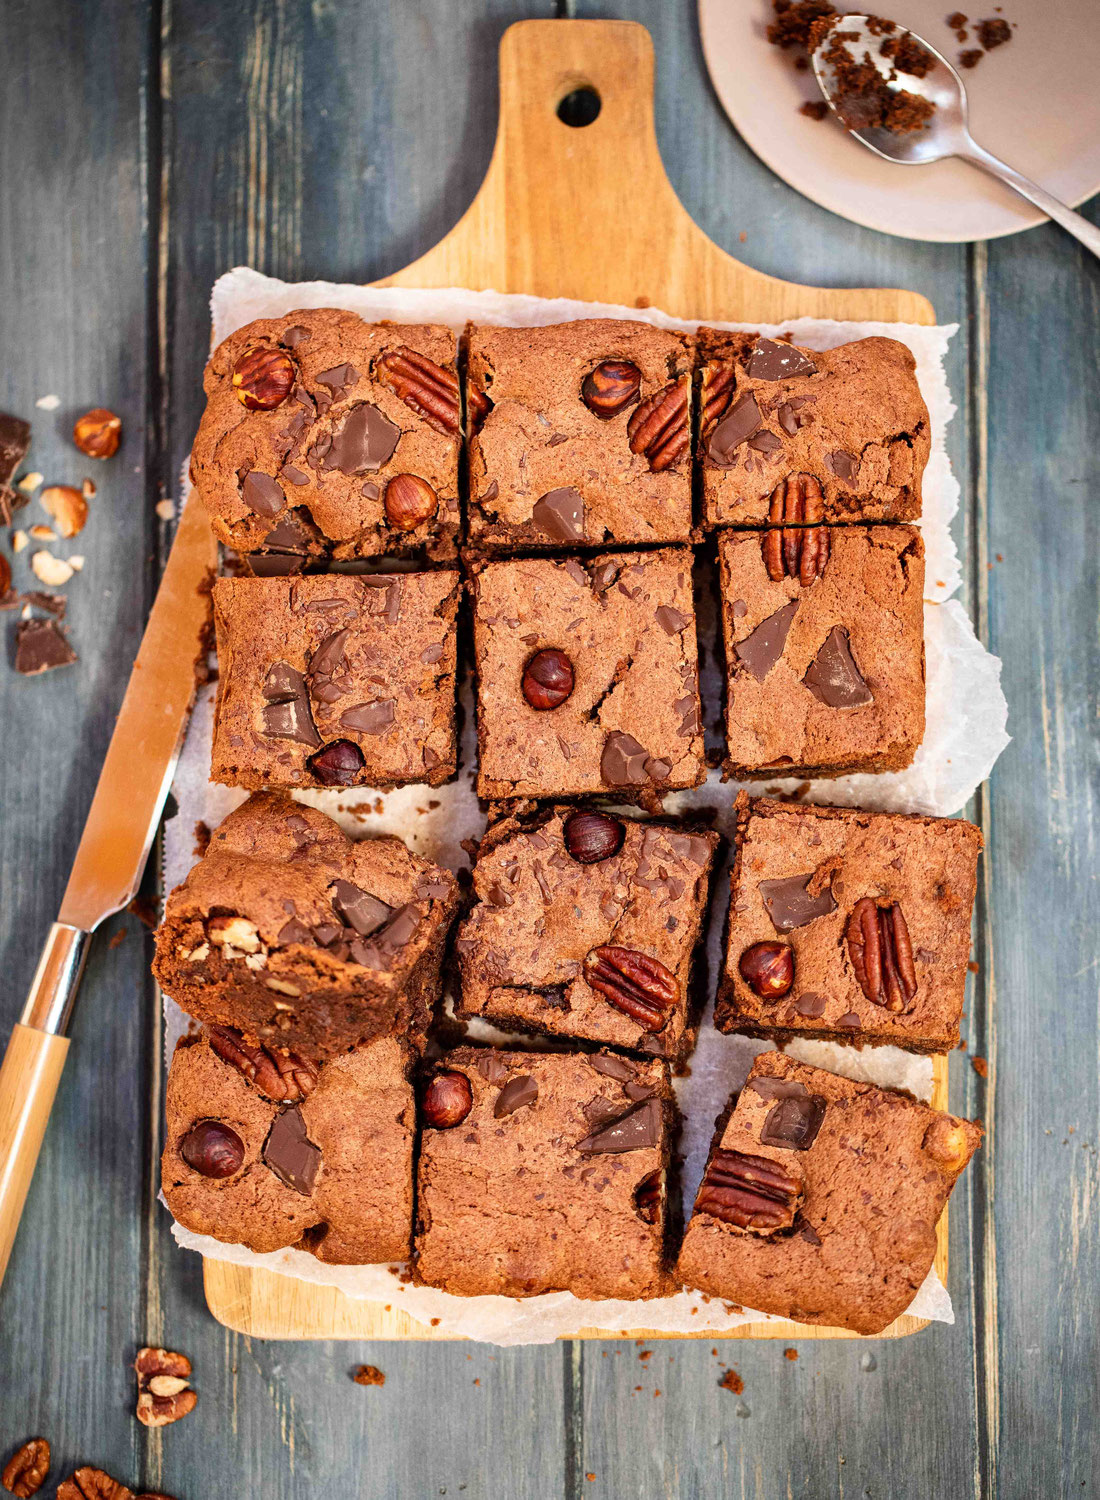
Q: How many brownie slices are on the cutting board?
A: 12